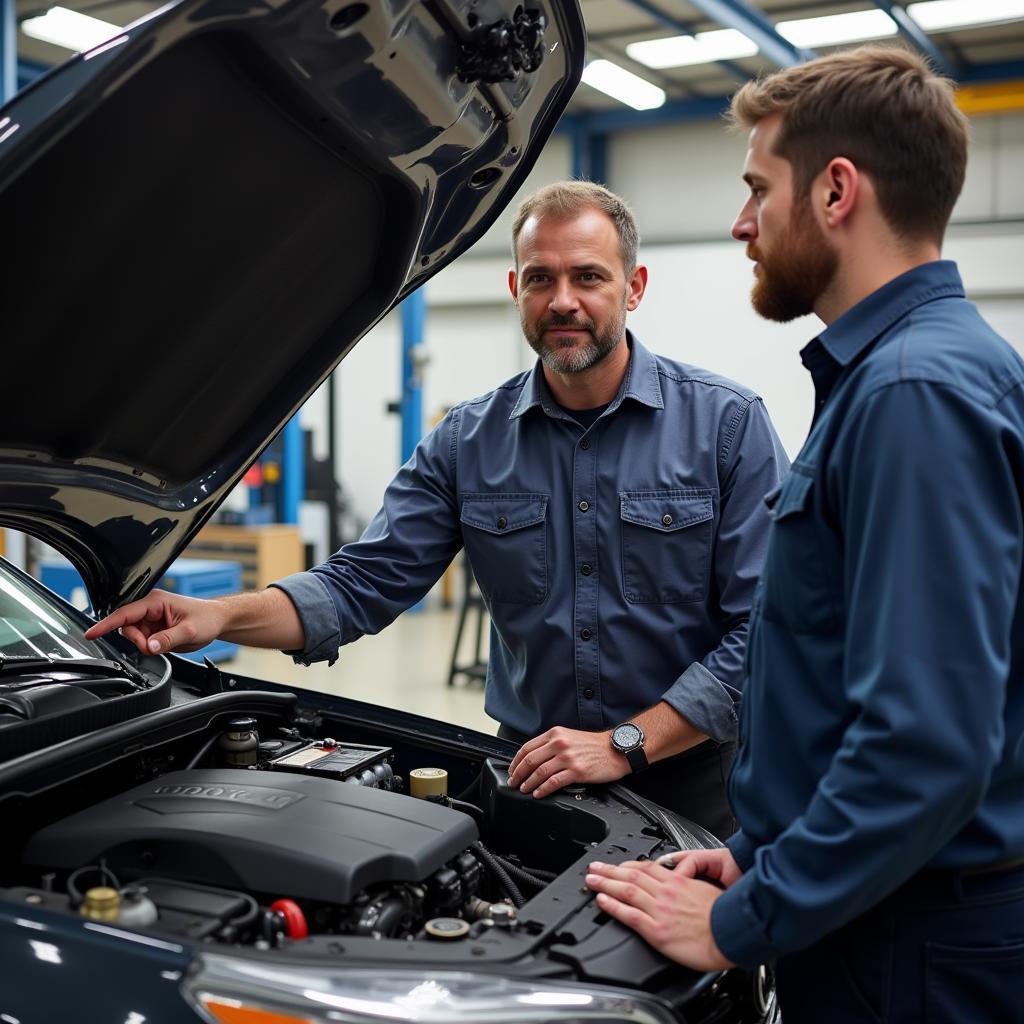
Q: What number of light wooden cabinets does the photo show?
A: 1